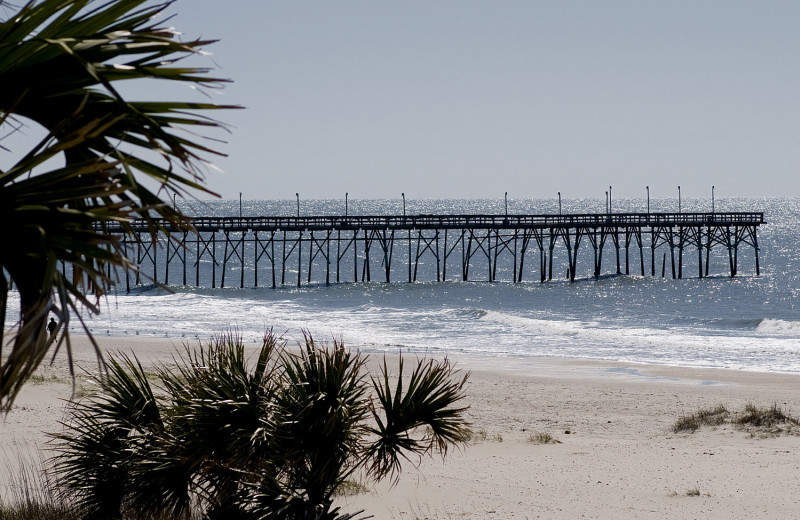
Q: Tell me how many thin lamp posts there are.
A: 12